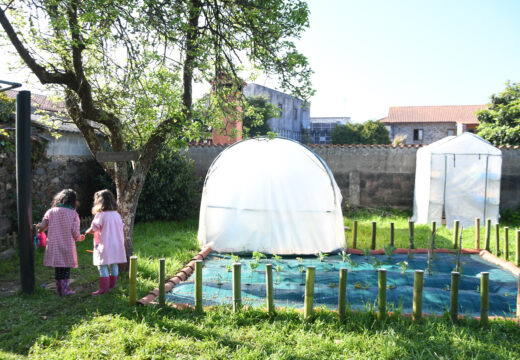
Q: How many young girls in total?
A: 2